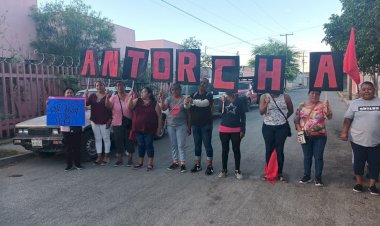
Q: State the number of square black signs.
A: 8